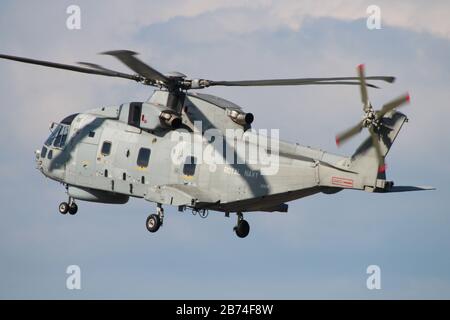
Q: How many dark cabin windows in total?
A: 3